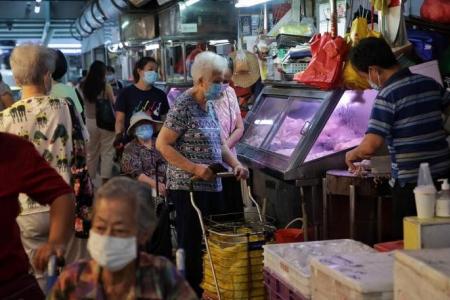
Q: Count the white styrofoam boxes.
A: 3